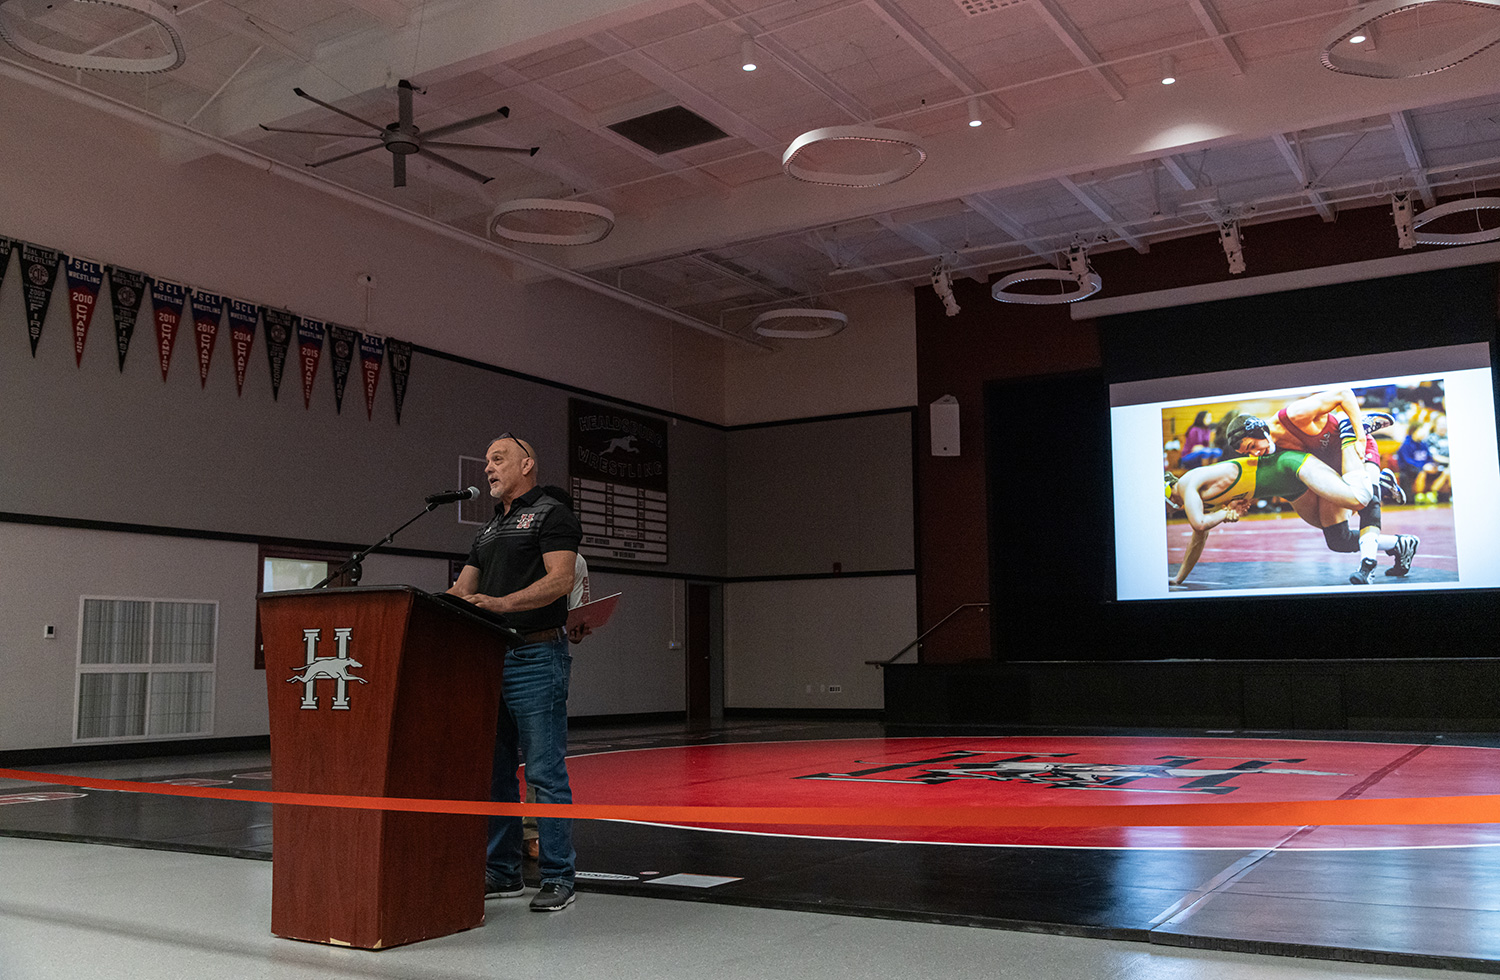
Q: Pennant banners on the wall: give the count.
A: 12